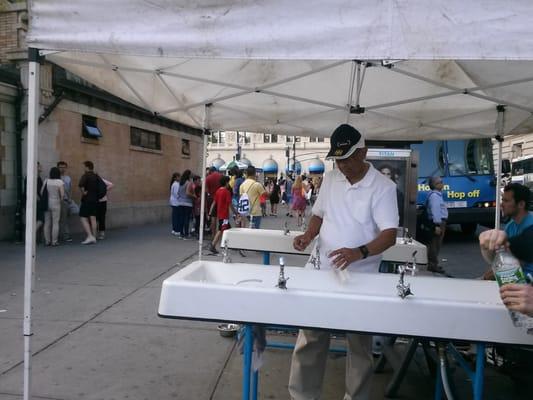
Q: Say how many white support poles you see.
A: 3